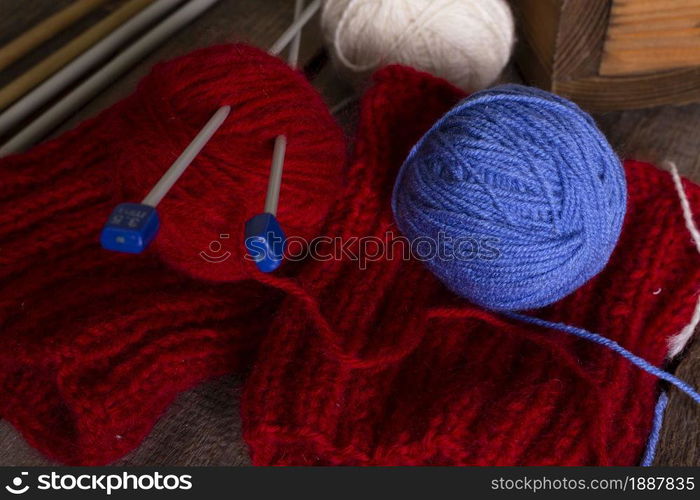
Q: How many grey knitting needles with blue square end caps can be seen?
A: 2